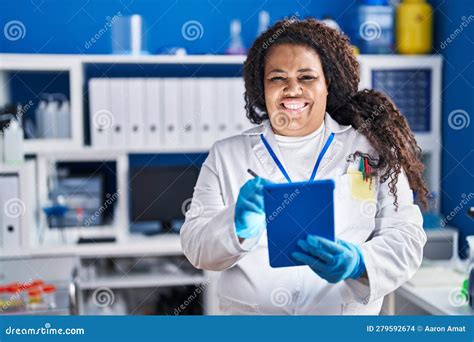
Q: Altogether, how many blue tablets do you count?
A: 1